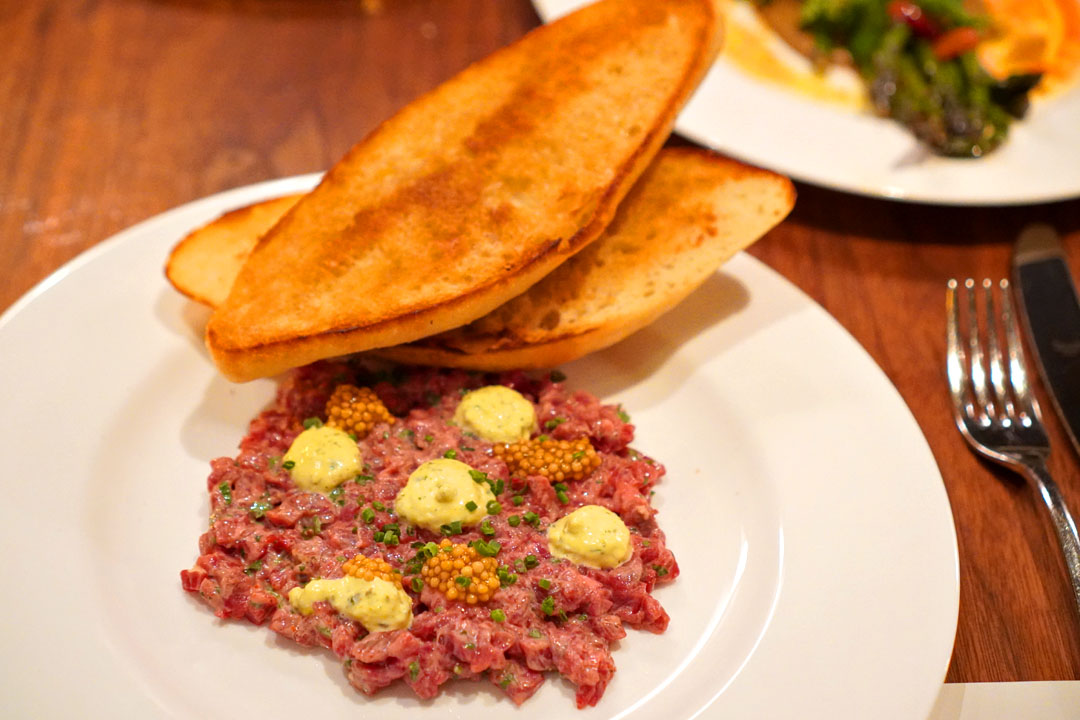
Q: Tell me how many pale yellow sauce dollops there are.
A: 5